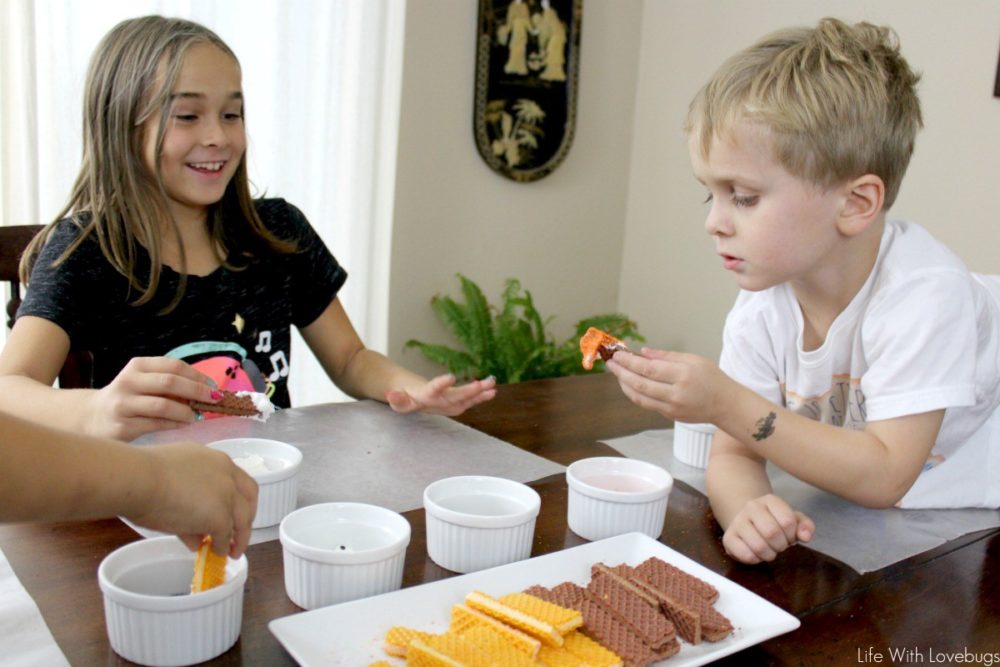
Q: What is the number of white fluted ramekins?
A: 6